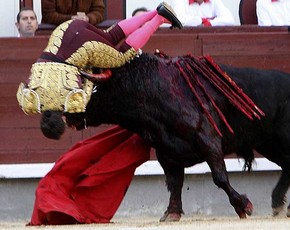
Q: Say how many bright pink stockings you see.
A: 2